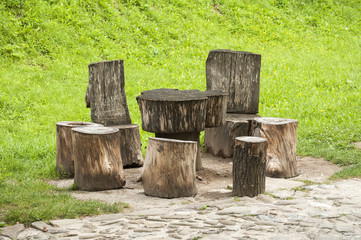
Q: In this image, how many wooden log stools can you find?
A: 5